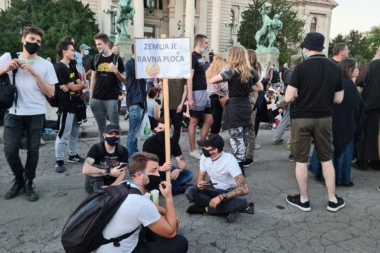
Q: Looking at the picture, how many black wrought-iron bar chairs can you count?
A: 0